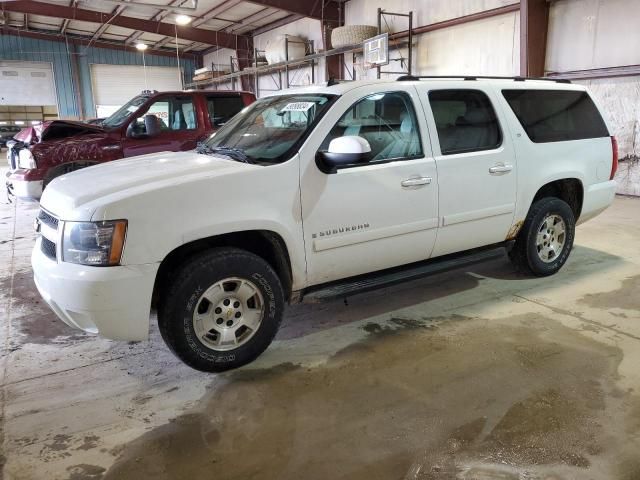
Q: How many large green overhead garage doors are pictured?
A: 0